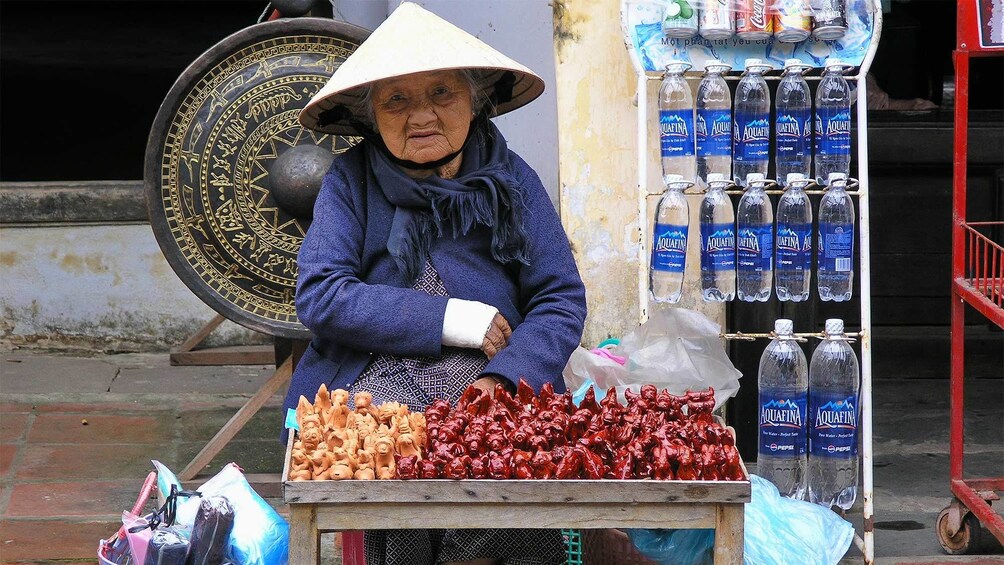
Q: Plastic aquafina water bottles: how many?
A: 12